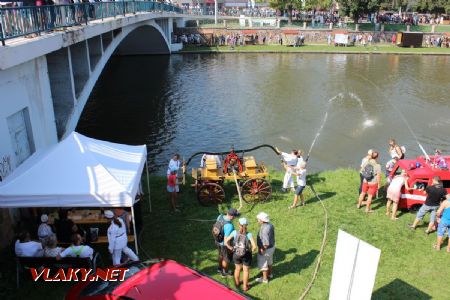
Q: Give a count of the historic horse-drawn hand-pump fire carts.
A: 1